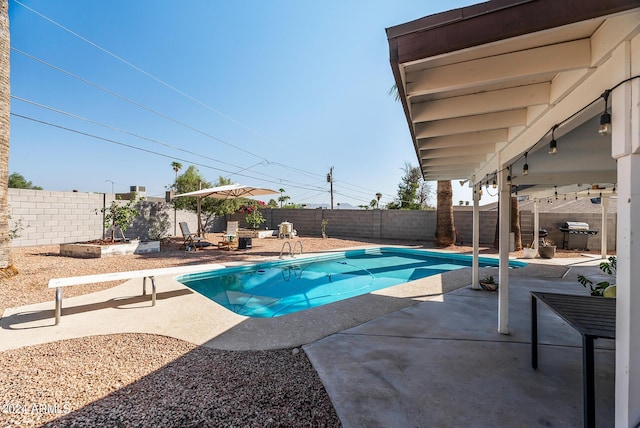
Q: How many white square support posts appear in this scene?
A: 5